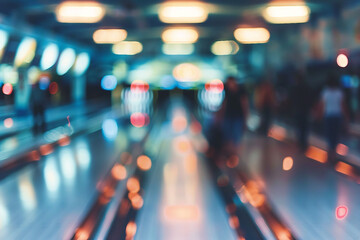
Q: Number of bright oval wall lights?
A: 5